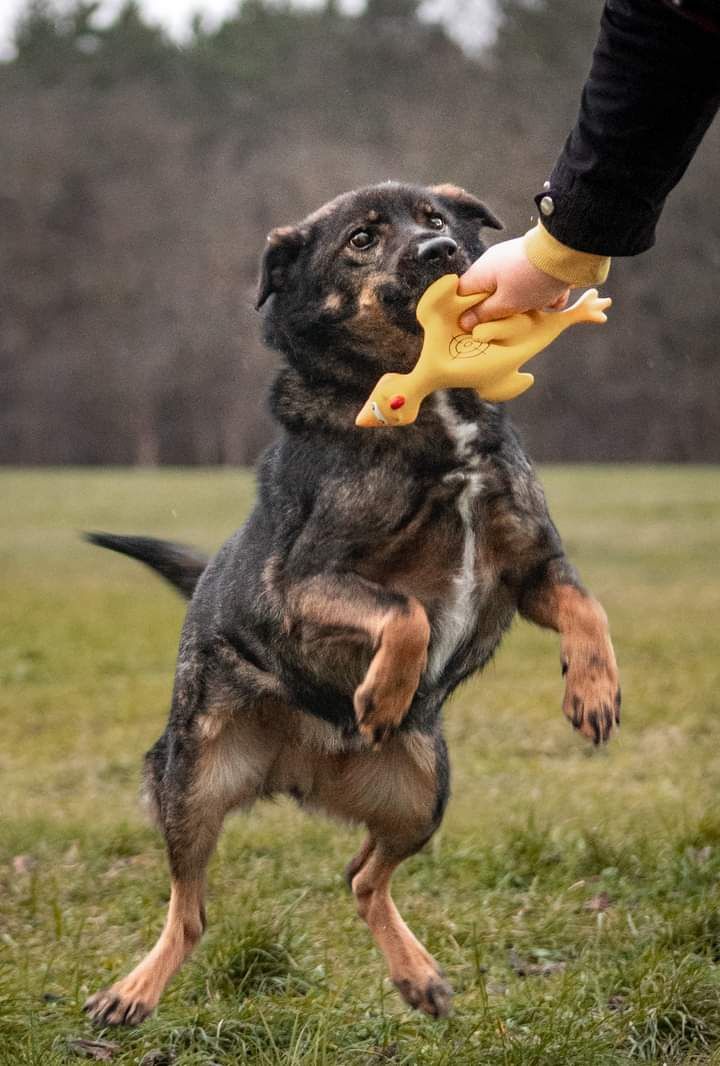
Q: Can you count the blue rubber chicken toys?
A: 0